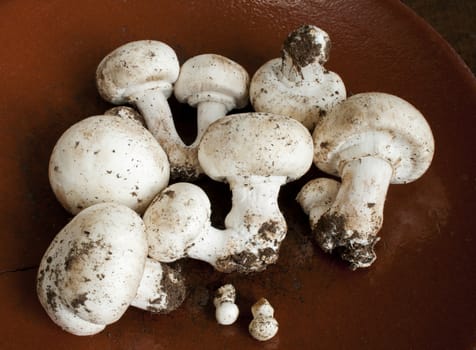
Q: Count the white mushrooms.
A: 11